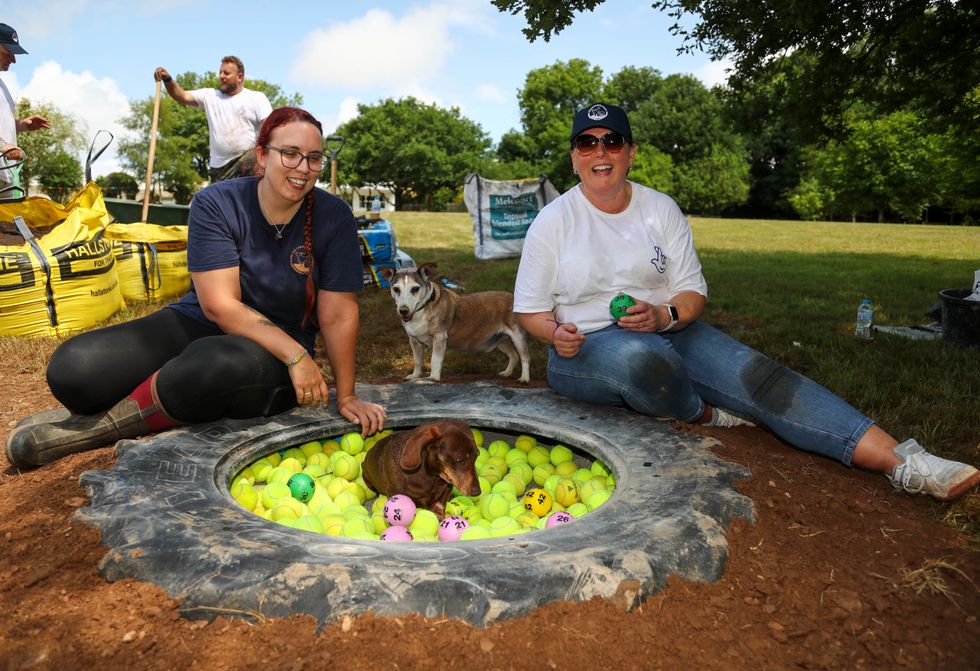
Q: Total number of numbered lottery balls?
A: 7